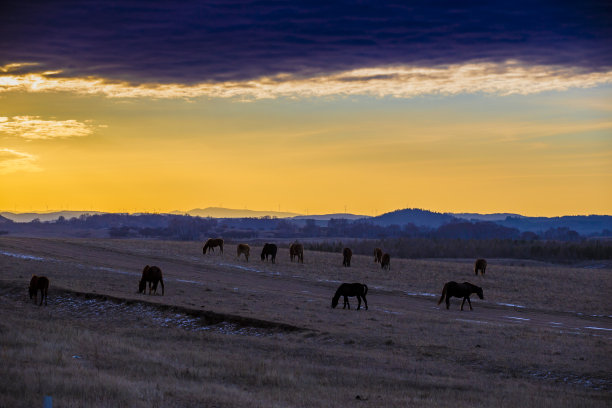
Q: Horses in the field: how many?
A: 12